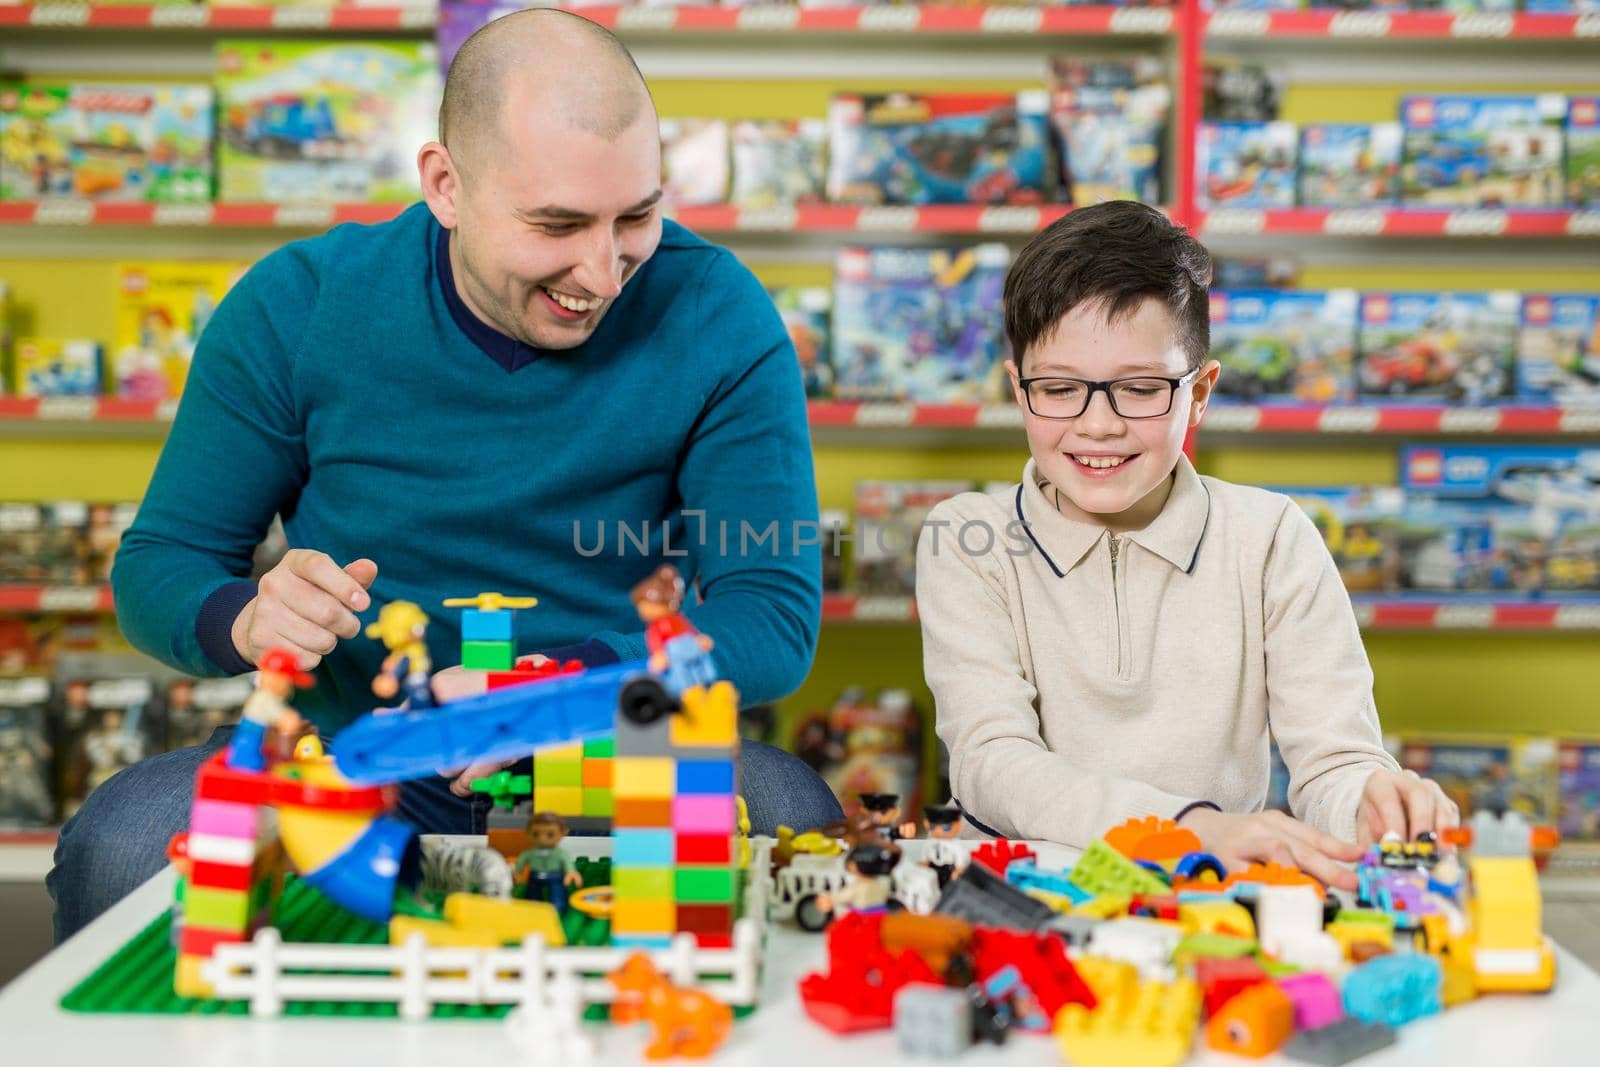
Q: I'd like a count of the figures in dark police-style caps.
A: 3